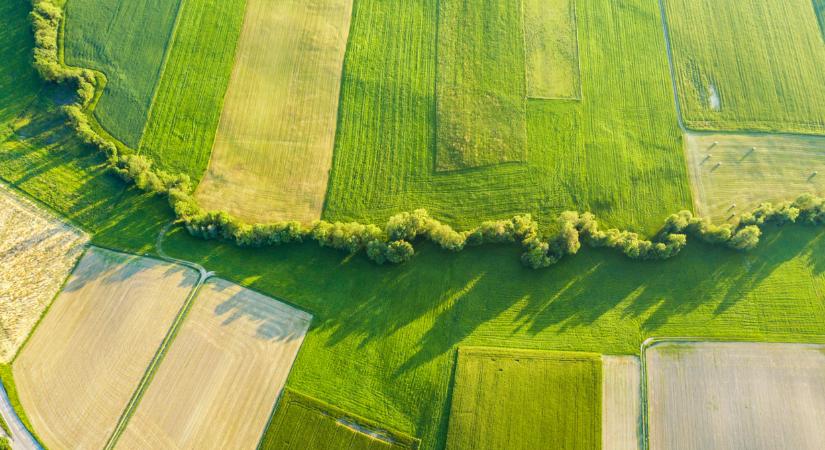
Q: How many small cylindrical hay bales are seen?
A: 7